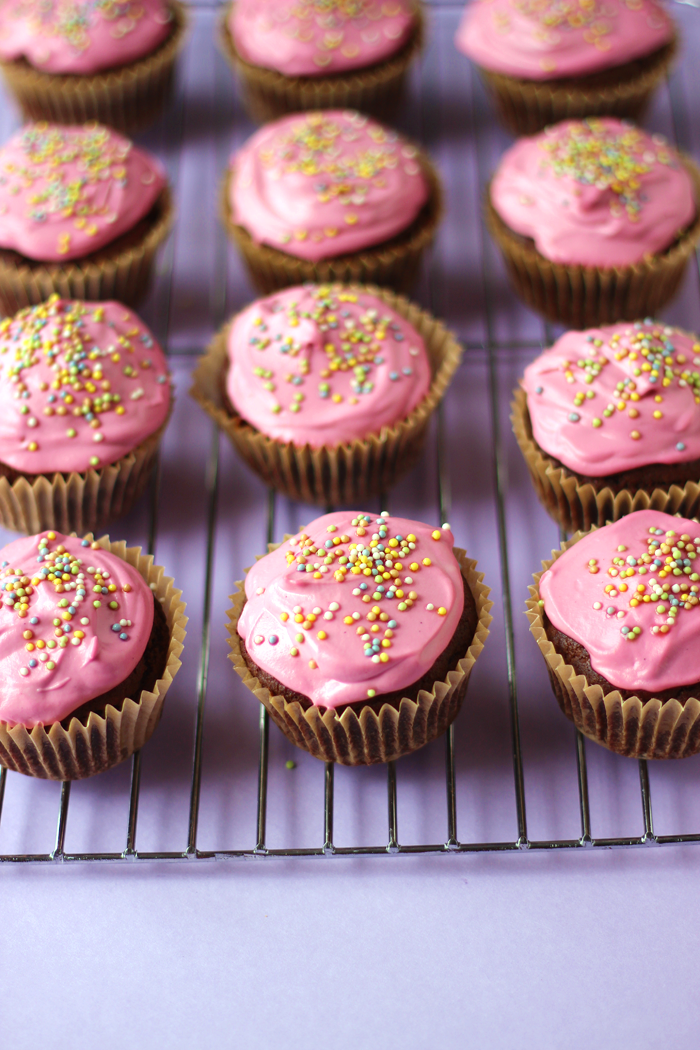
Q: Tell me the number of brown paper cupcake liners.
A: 12